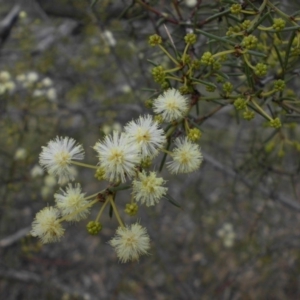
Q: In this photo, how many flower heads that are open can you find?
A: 9